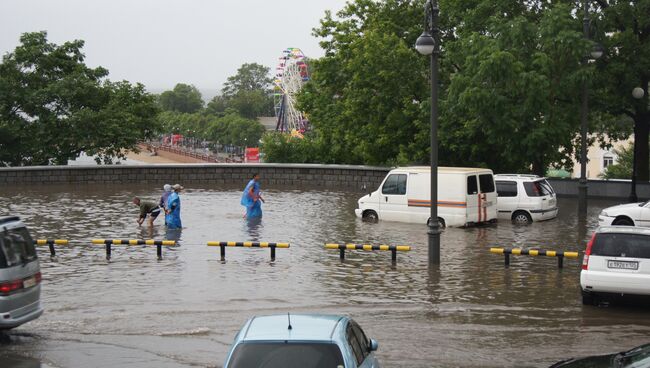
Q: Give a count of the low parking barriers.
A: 5